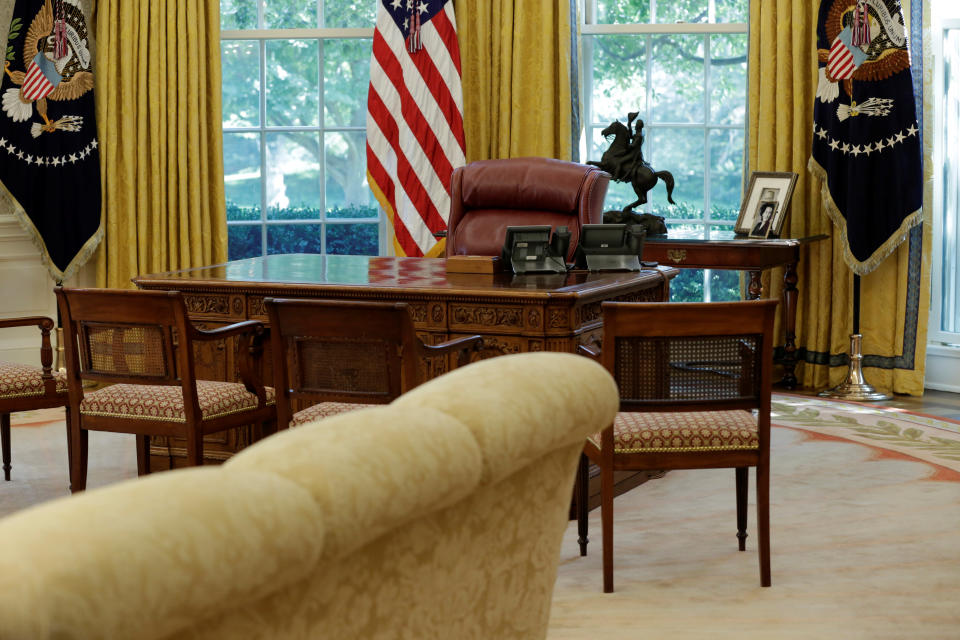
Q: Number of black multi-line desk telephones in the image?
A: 2